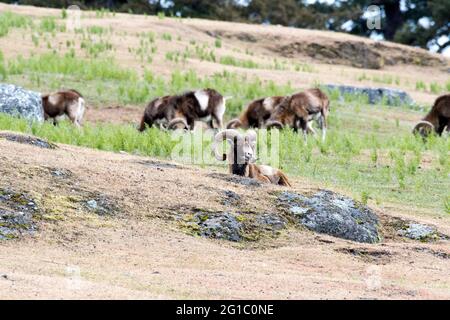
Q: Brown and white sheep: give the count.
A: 7